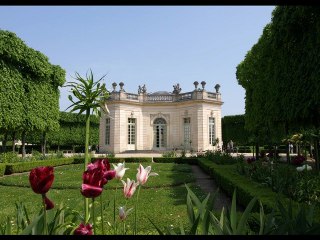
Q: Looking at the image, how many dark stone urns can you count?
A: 5